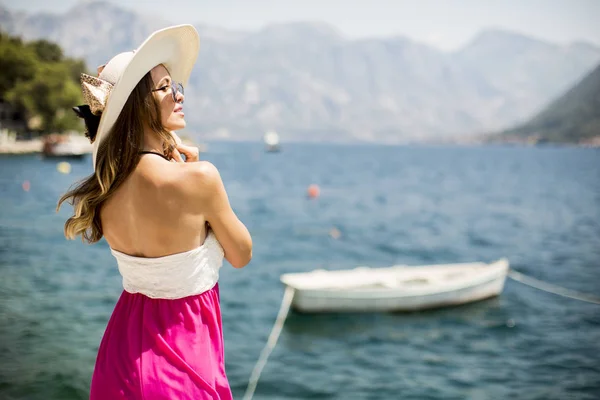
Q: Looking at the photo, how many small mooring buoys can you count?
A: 4